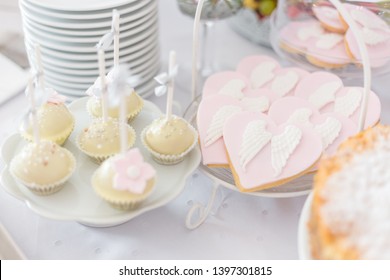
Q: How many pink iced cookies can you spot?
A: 9